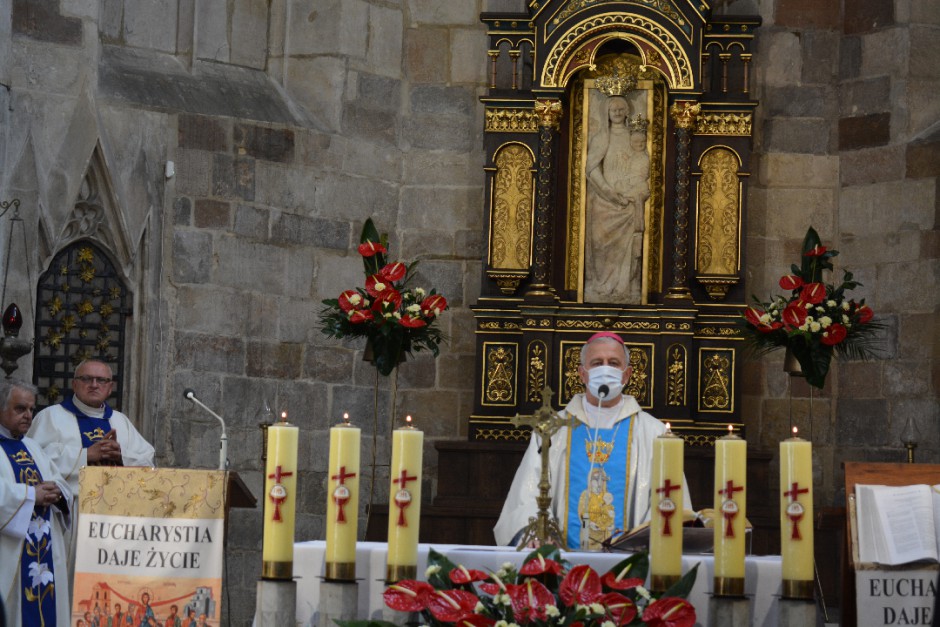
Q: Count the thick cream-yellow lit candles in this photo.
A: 6